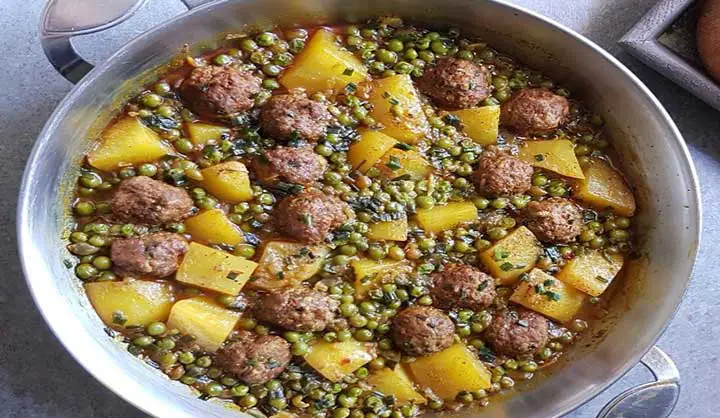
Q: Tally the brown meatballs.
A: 15